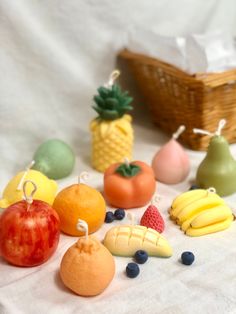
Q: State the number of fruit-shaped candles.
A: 12